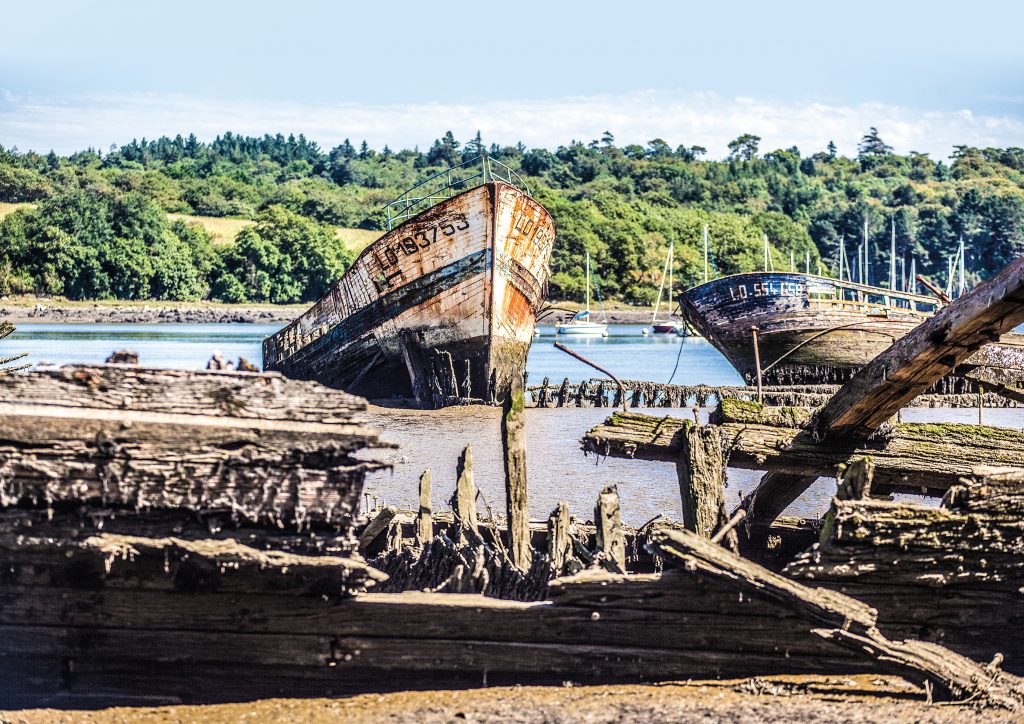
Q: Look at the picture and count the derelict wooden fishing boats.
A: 2